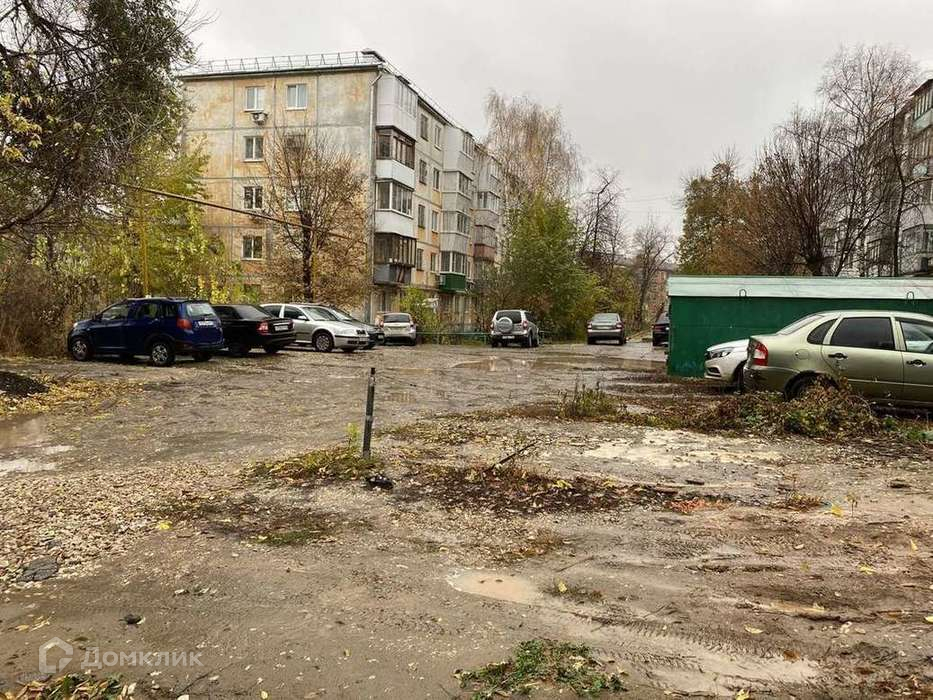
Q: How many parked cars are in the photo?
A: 10